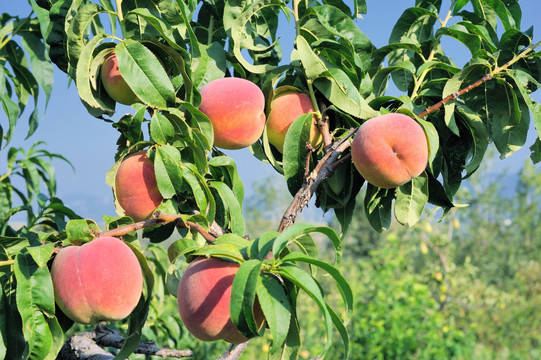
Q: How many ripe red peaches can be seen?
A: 7